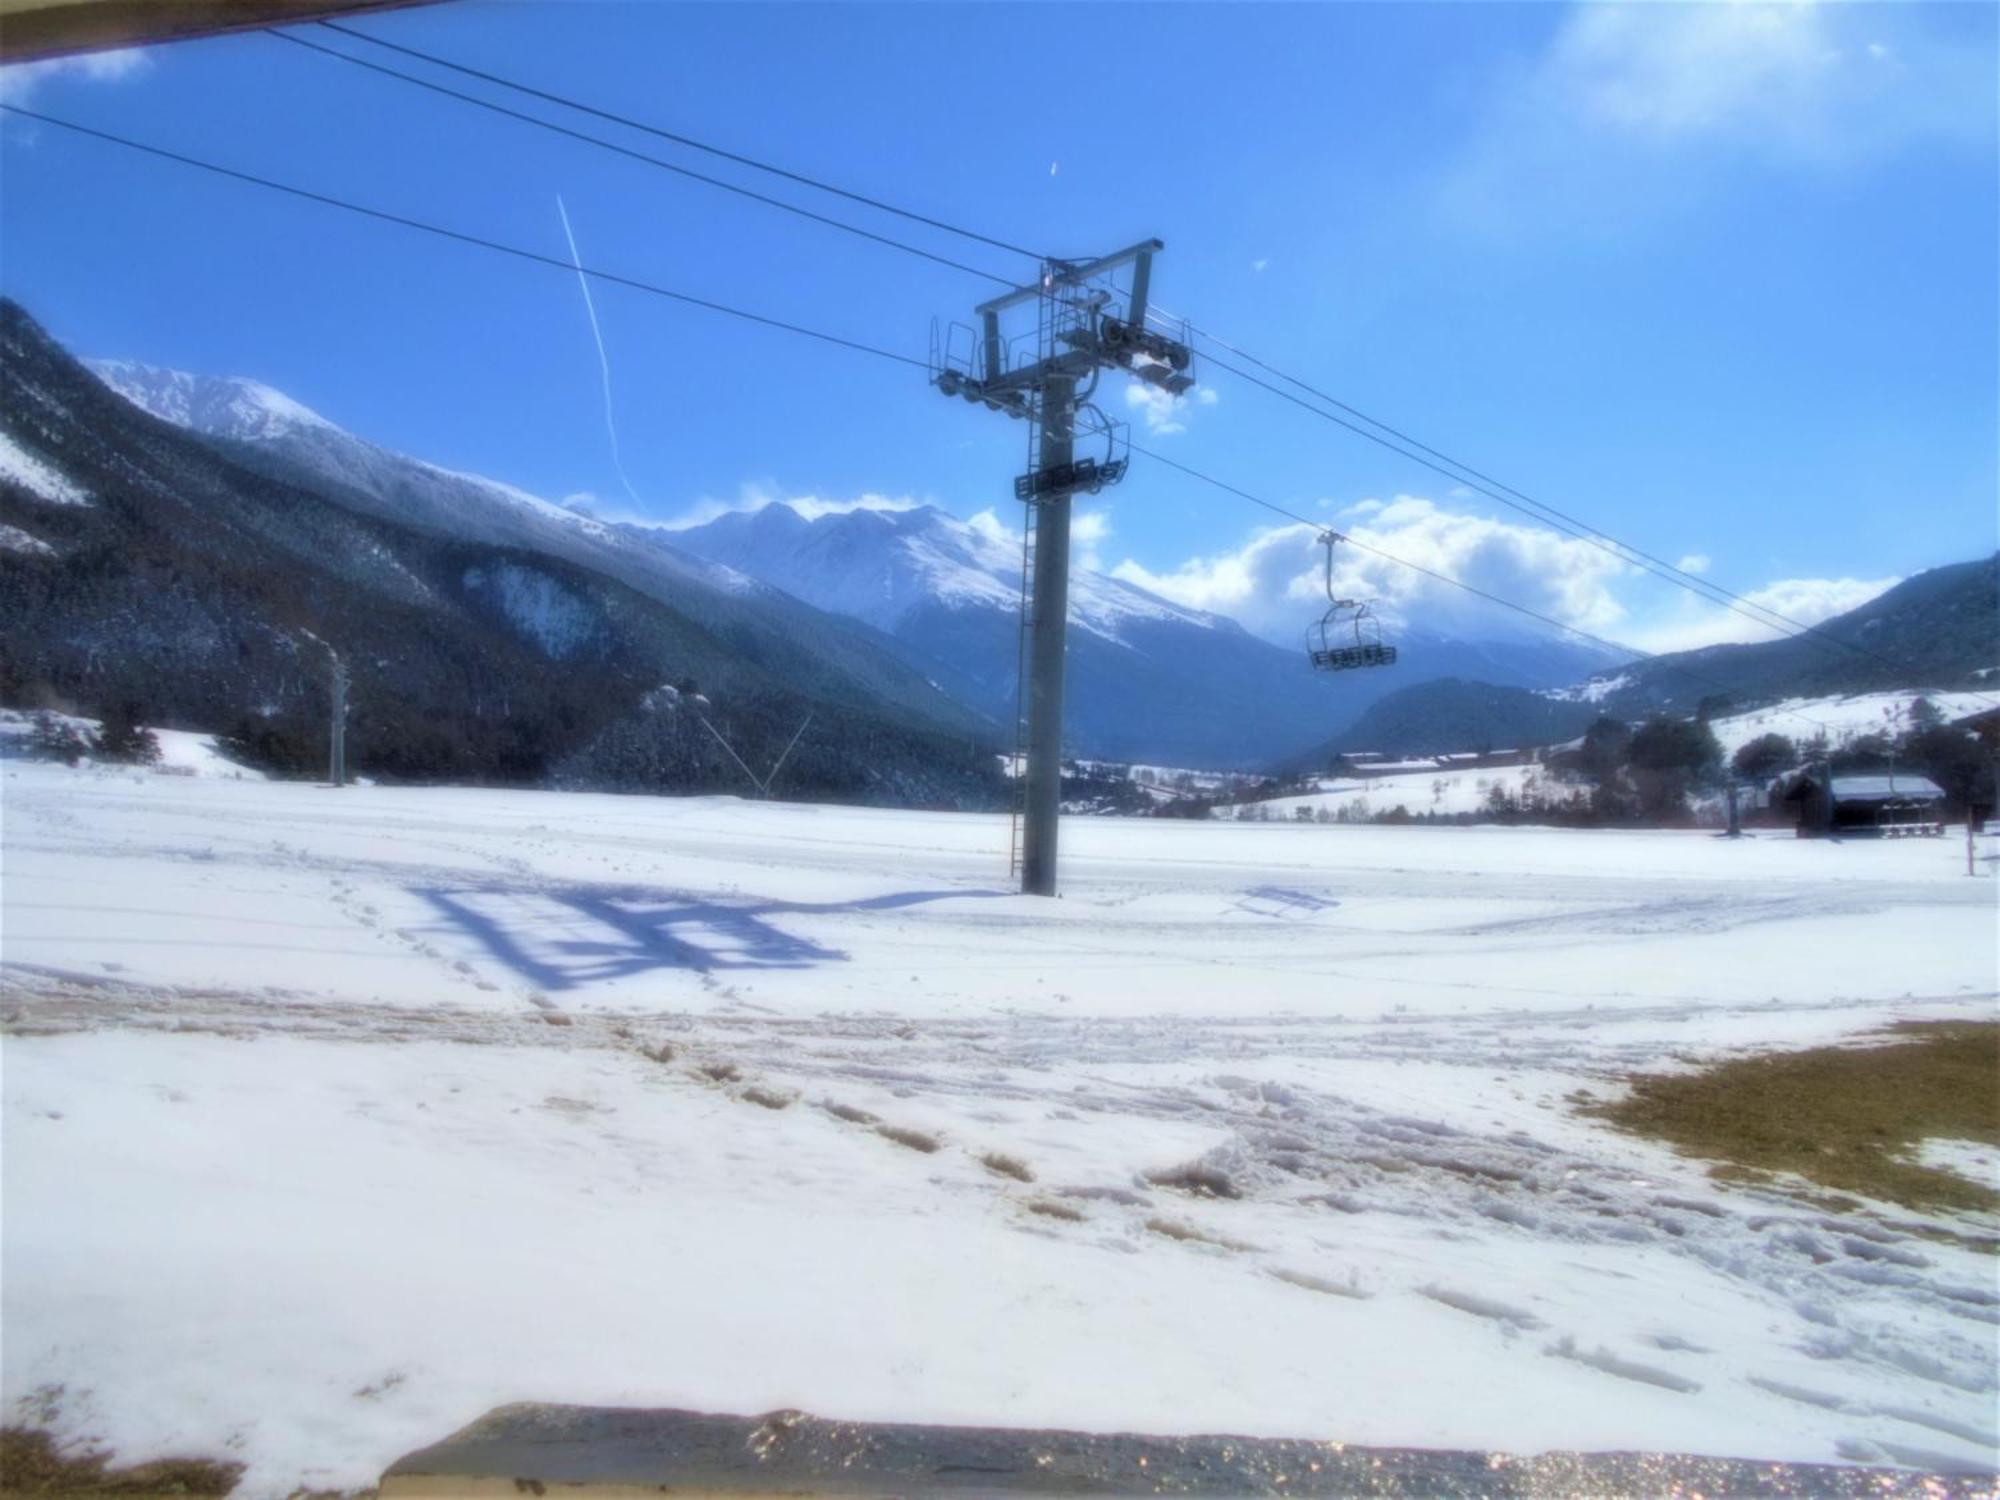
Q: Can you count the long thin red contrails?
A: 0